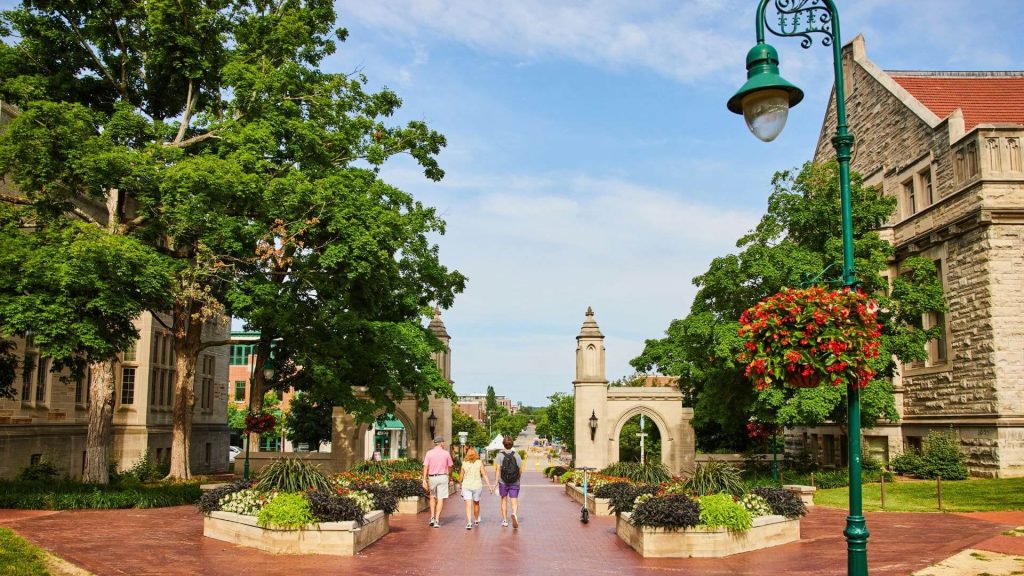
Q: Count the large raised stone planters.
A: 4